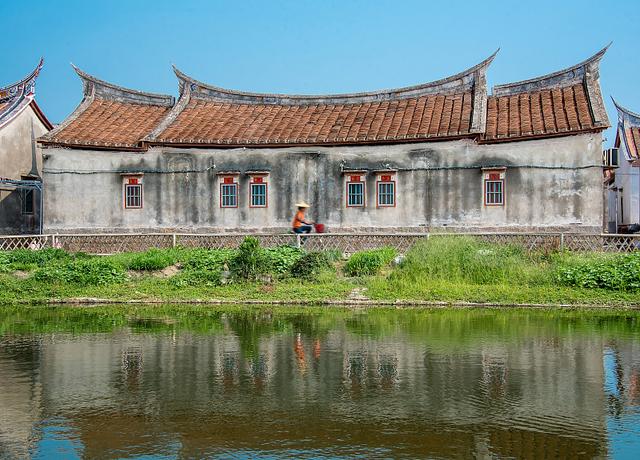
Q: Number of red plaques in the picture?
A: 6